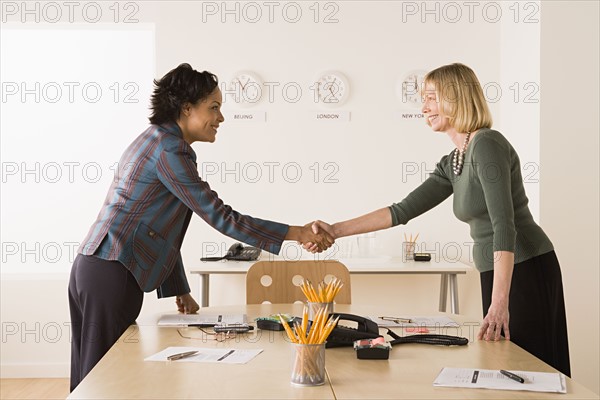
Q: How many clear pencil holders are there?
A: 3